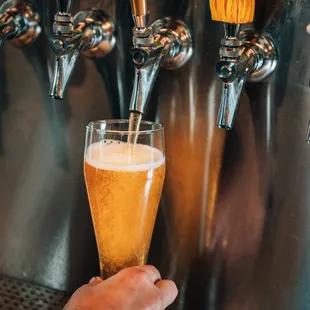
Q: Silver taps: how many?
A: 4